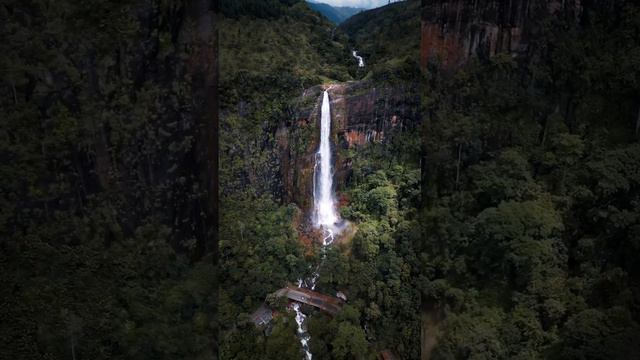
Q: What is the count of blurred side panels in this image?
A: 2